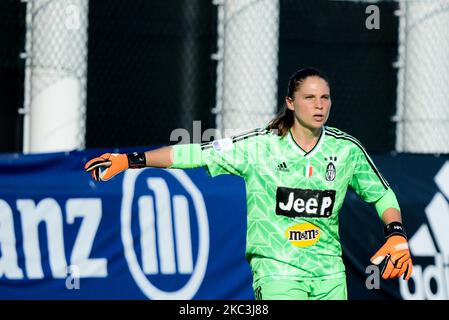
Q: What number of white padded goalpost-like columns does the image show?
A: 3